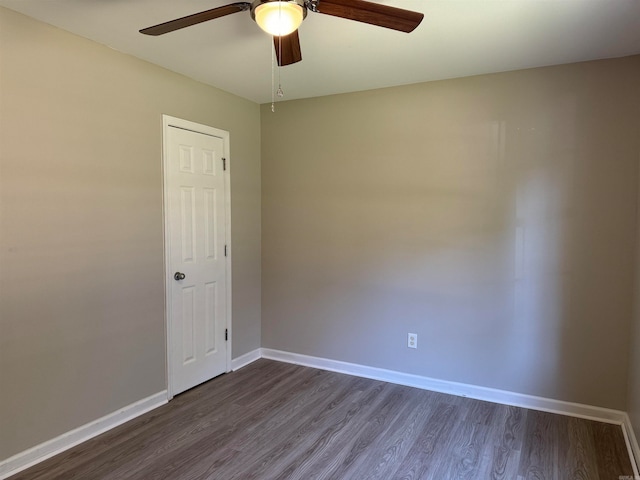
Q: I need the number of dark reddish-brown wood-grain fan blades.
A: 3